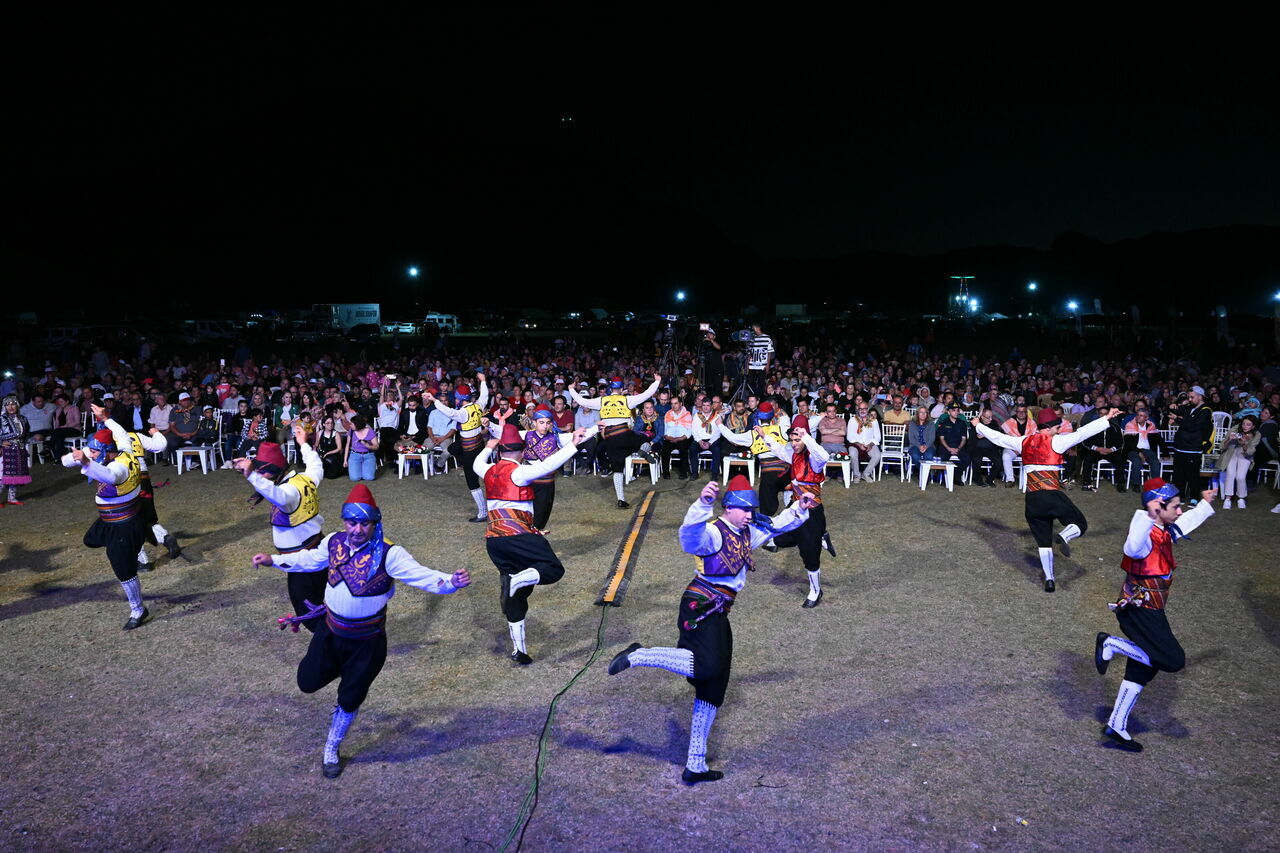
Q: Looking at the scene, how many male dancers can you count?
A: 13